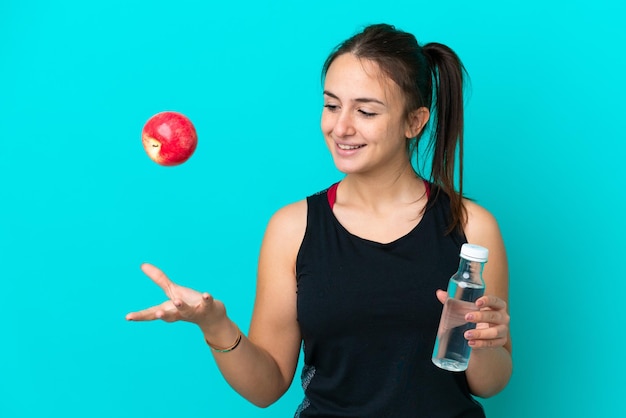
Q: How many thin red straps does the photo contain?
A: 2